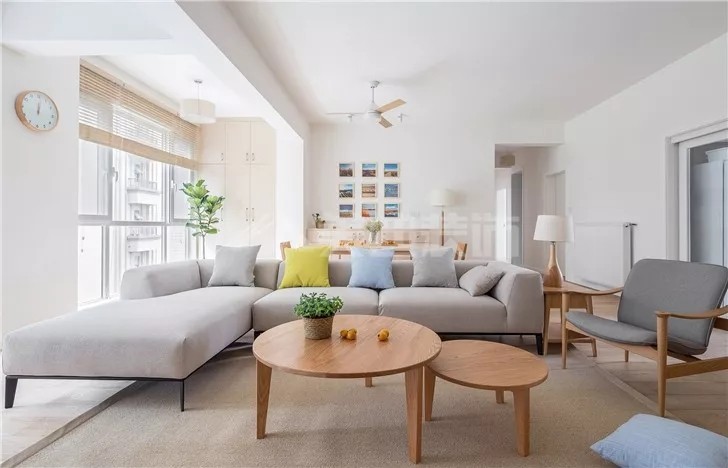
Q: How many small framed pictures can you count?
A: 9